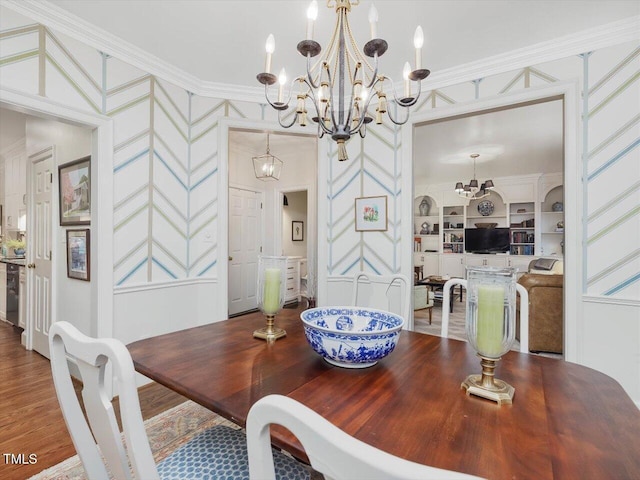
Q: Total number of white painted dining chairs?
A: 4